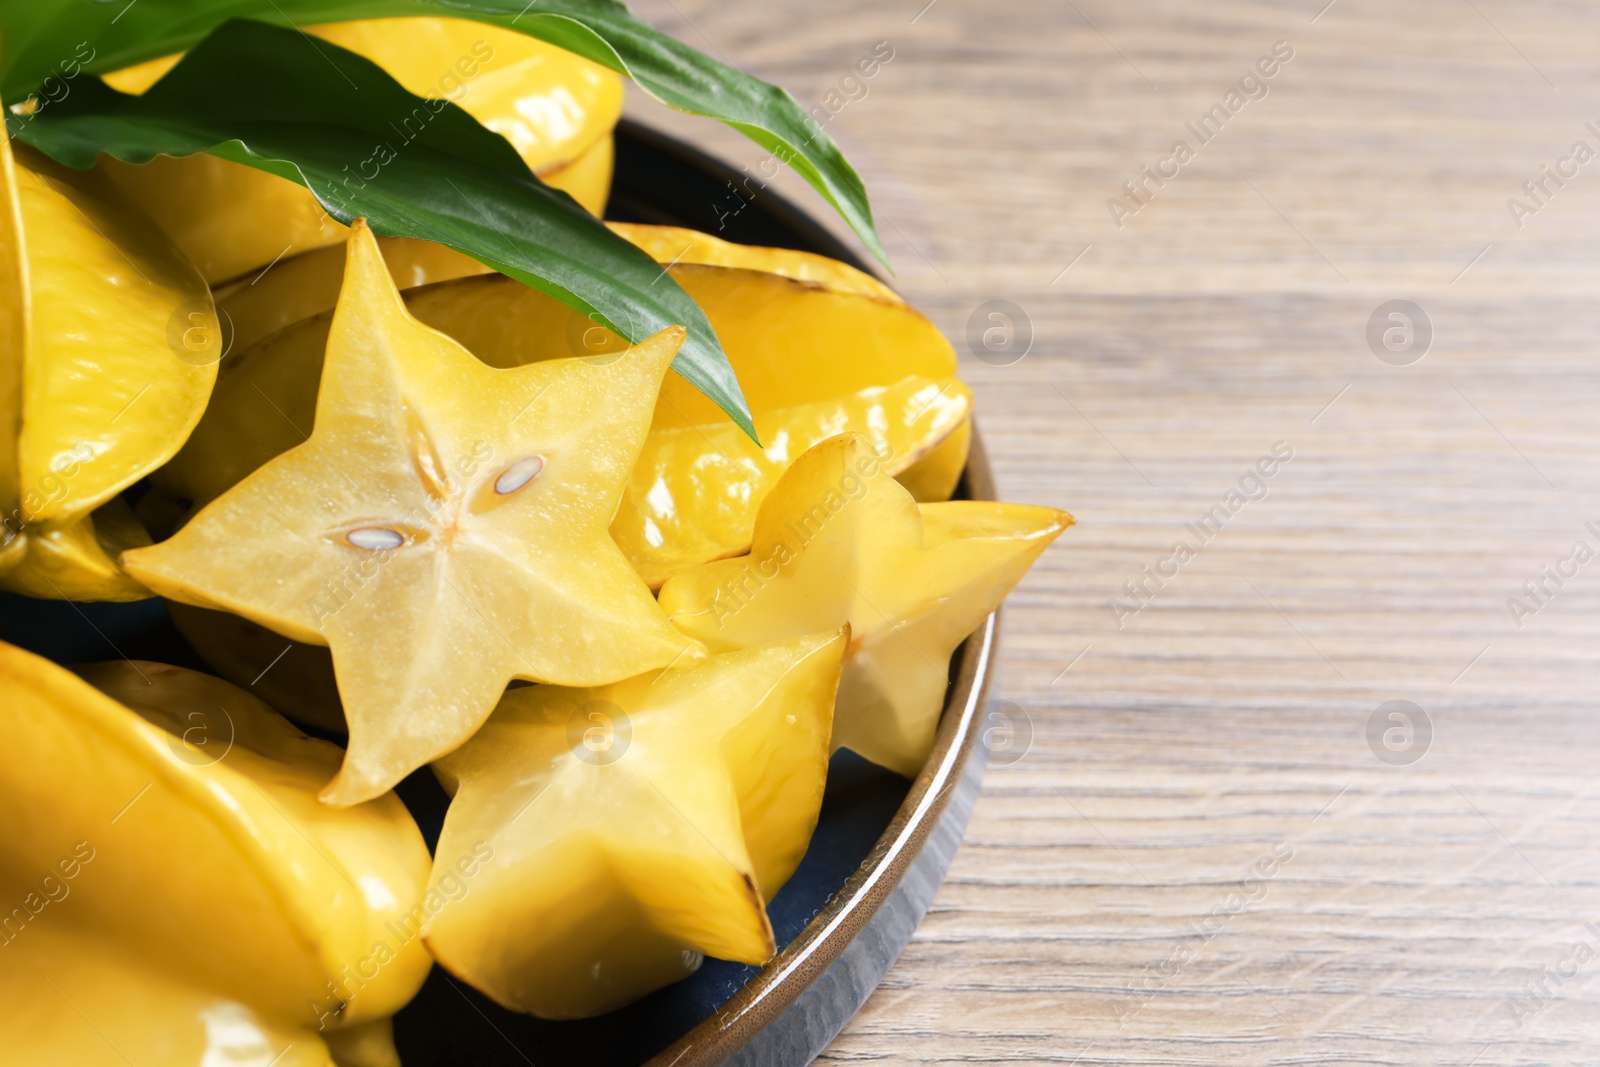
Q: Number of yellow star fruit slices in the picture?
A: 3